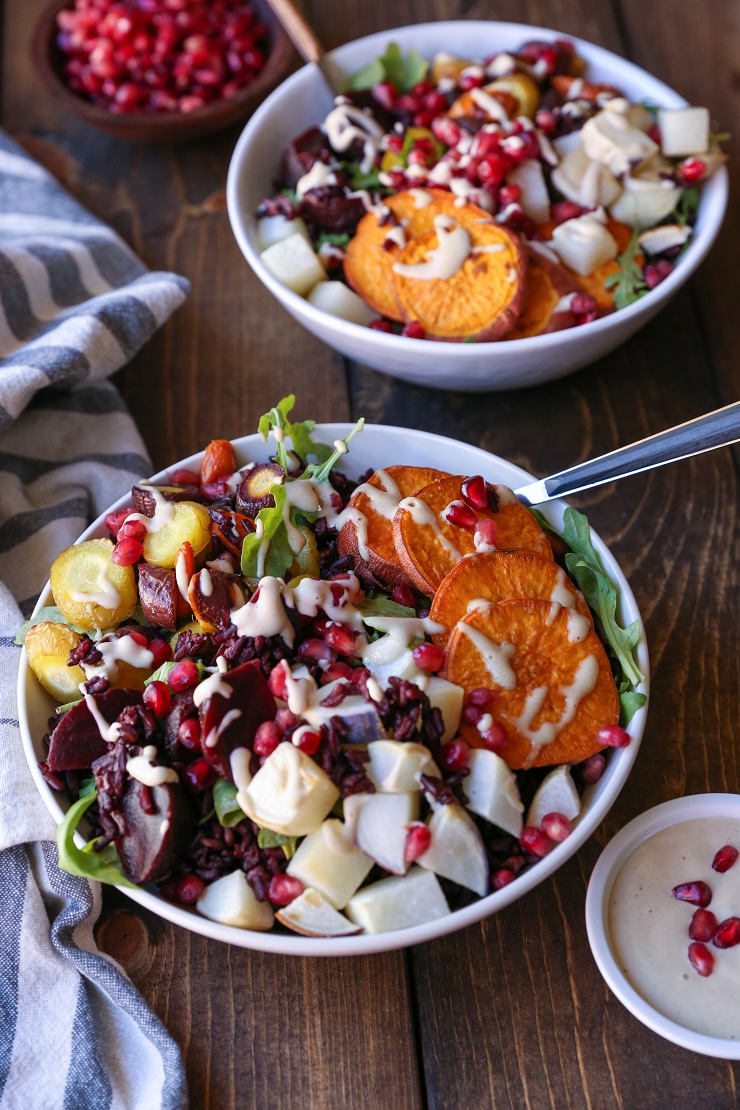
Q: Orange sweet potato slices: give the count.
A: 8